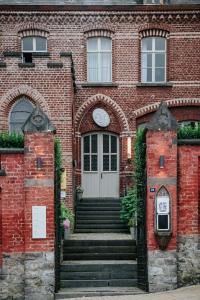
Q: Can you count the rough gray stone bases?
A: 2